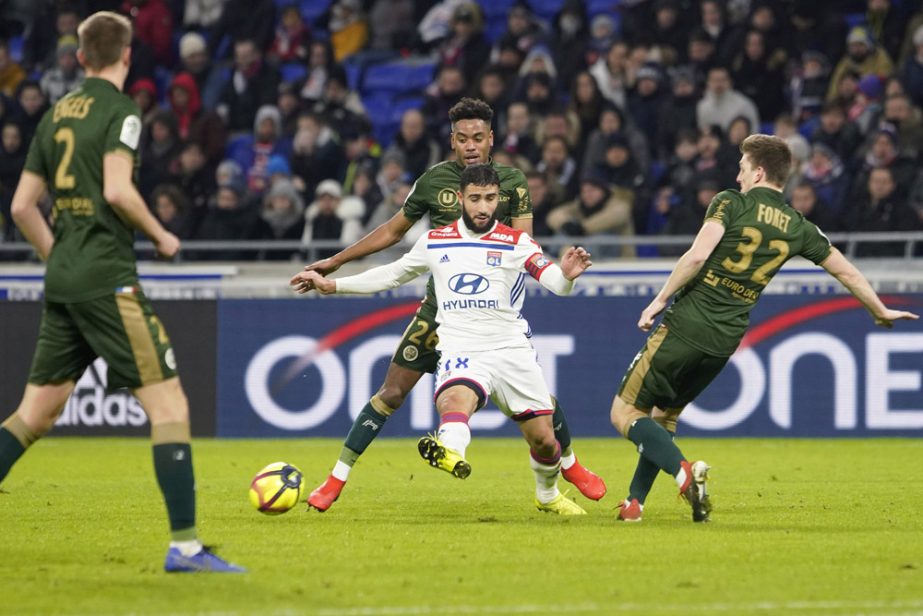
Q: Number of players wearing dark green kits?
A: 3